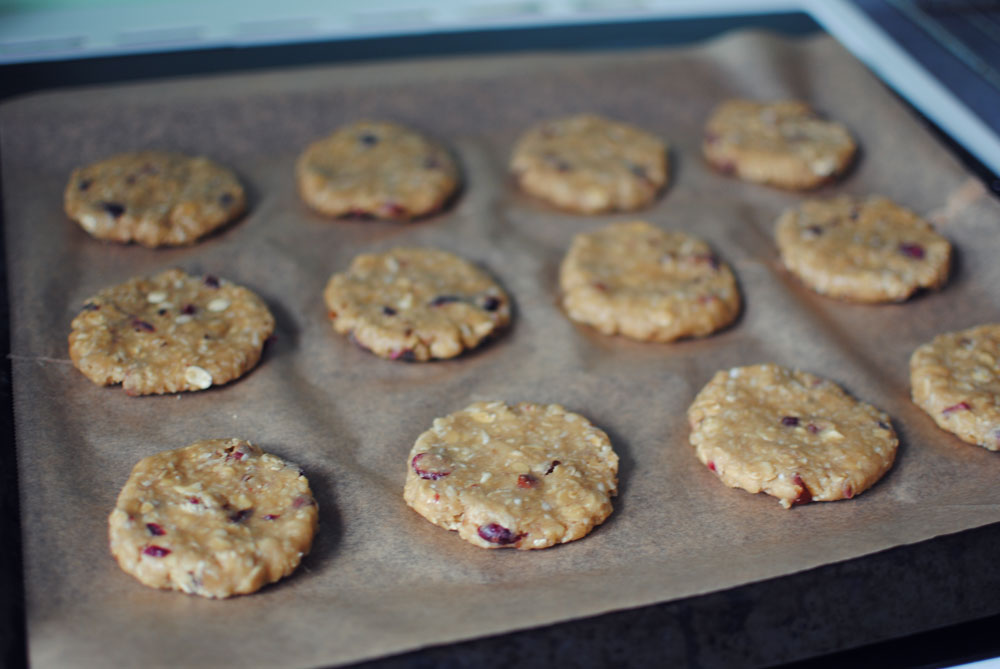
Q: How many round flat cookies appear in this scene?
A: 12